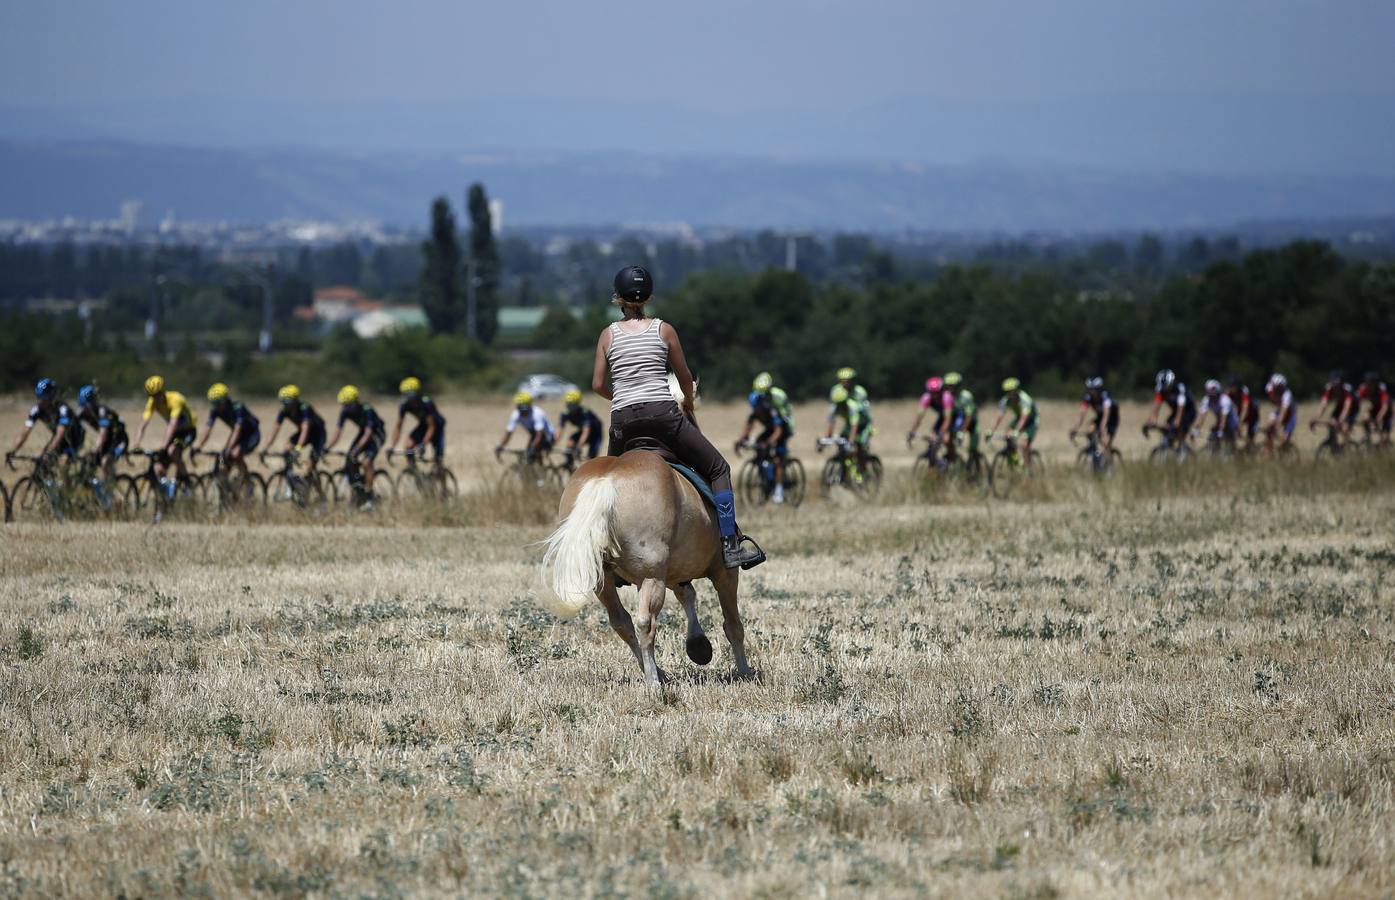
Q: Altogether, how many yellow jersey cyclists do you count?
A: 1